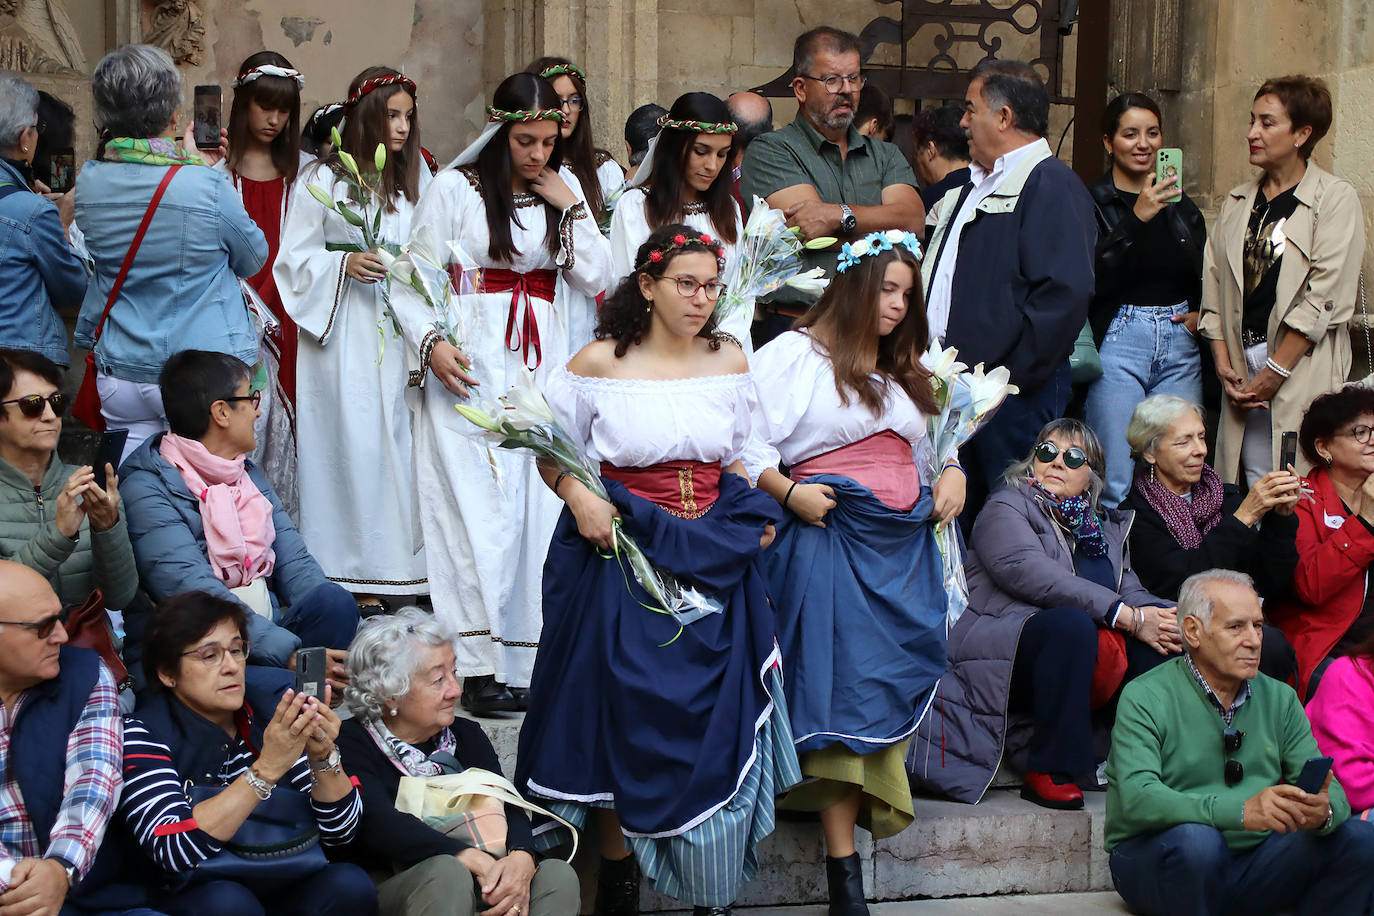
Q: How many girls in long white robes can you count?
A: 4